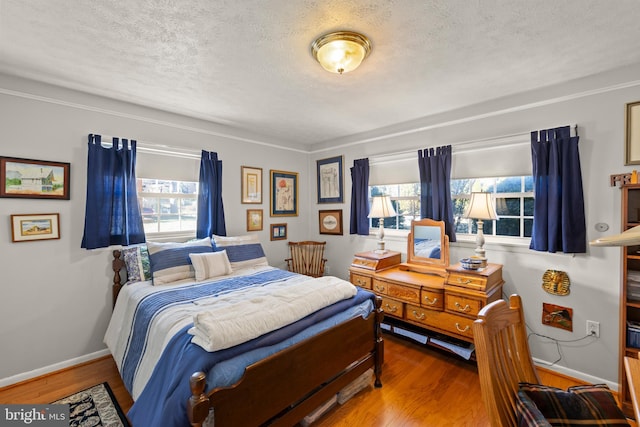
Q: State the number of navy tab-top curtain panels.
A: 5